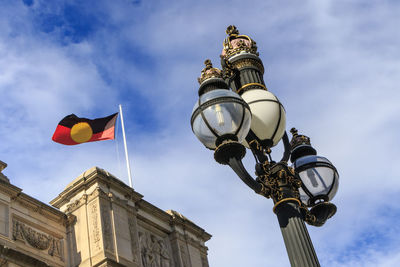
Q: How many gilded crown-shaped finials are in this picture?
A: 3